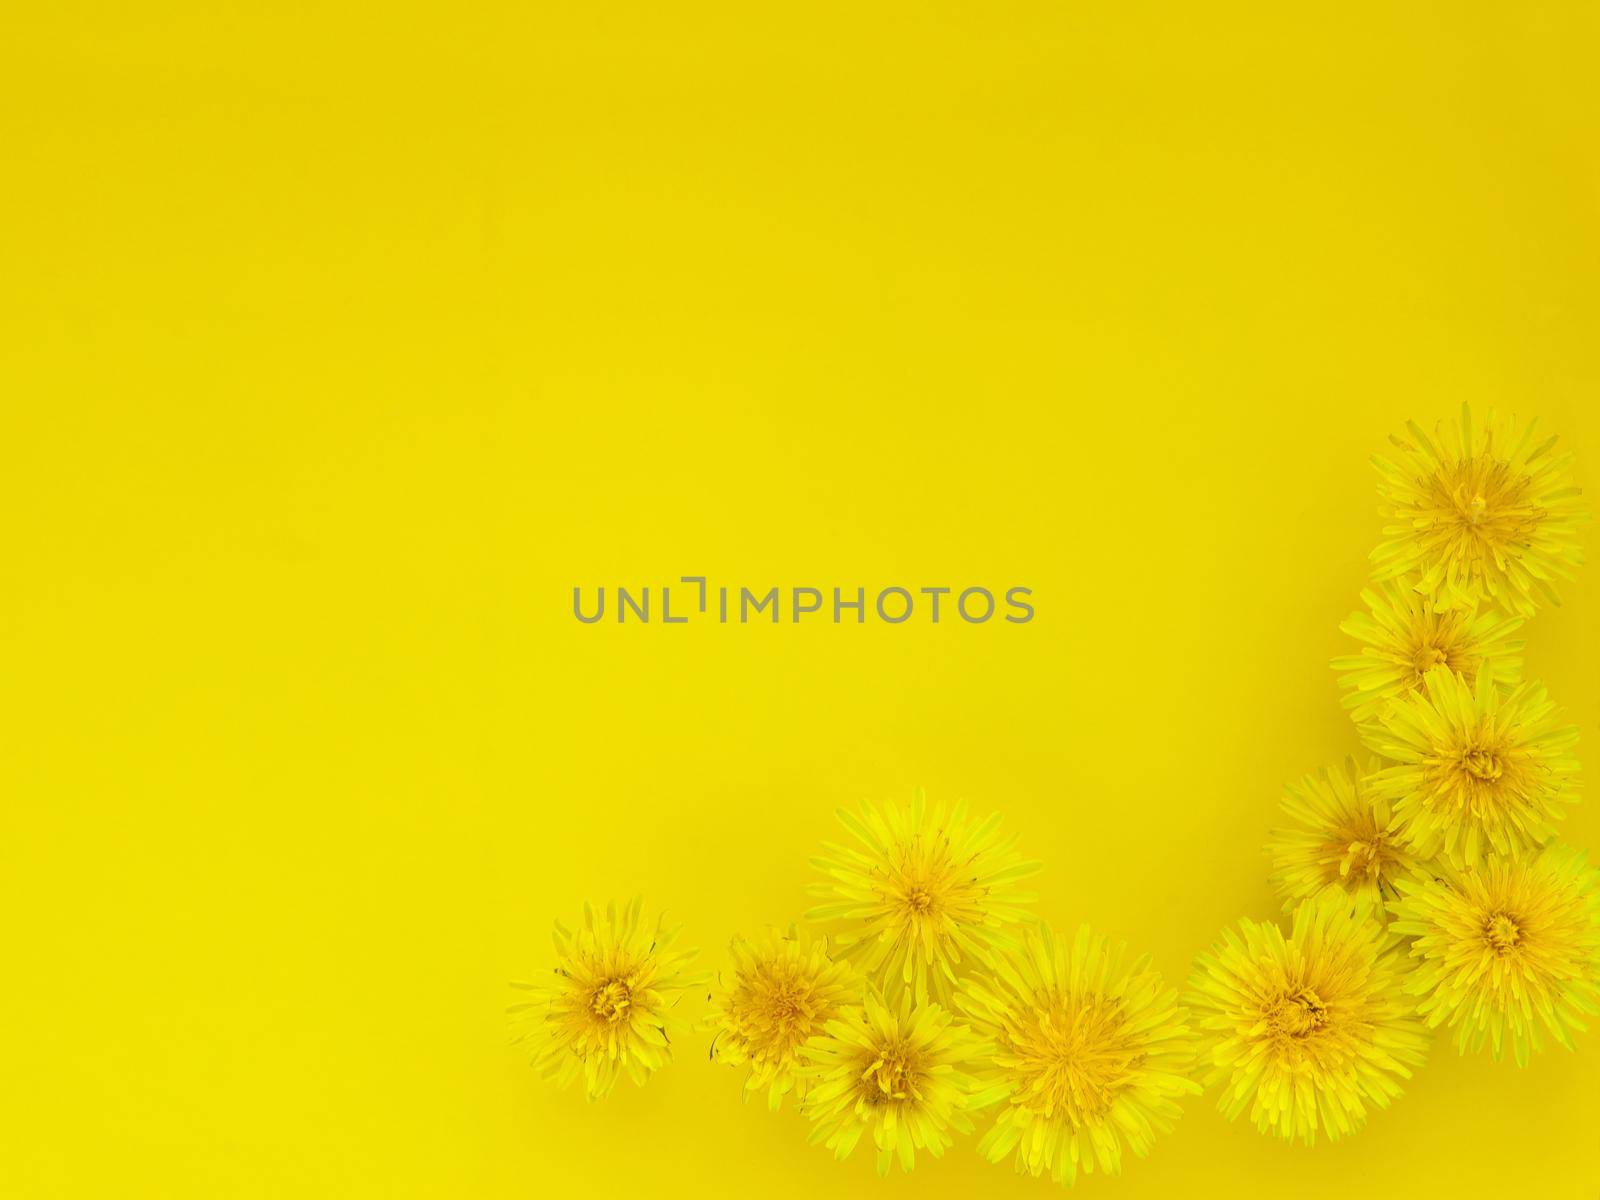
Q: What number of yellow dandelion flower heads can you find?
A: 11